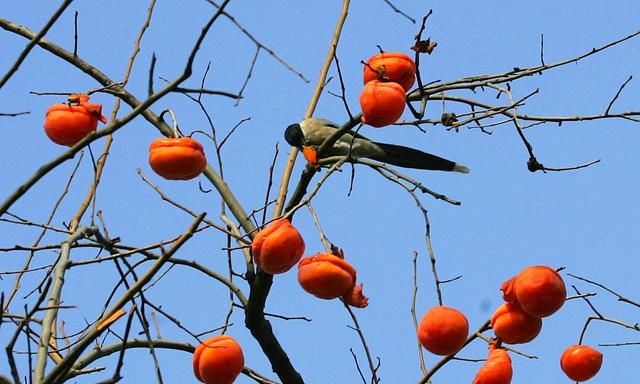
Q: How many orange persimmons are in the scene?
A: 12